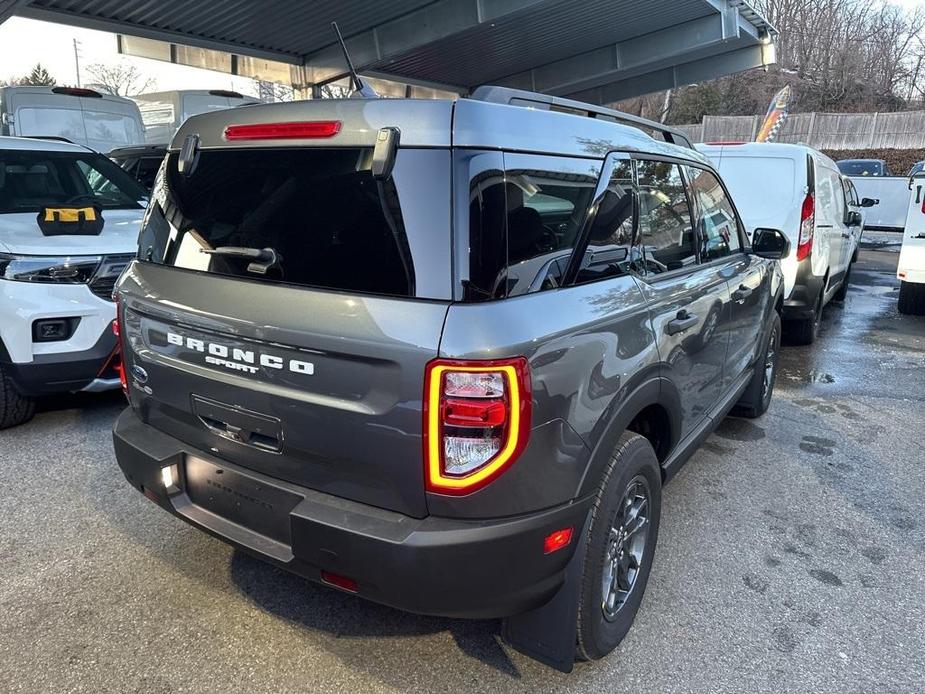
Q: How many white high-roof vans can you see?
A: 2